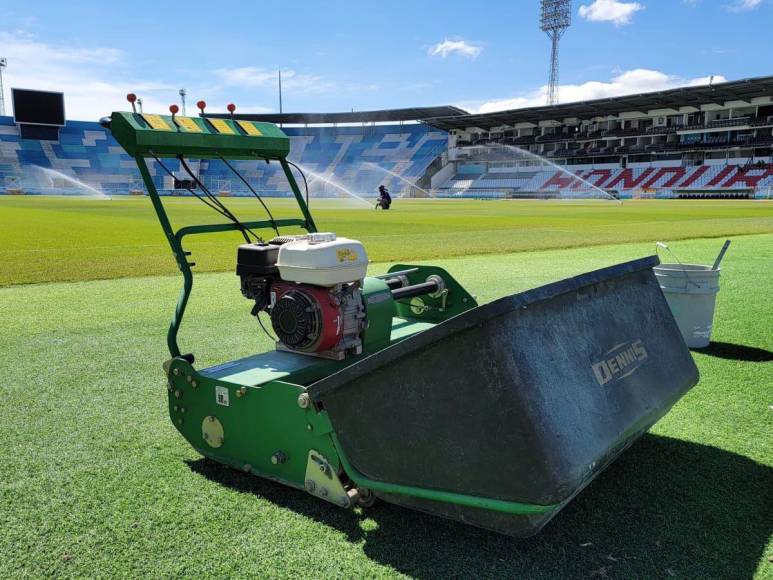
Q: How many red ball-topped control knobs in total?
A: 4